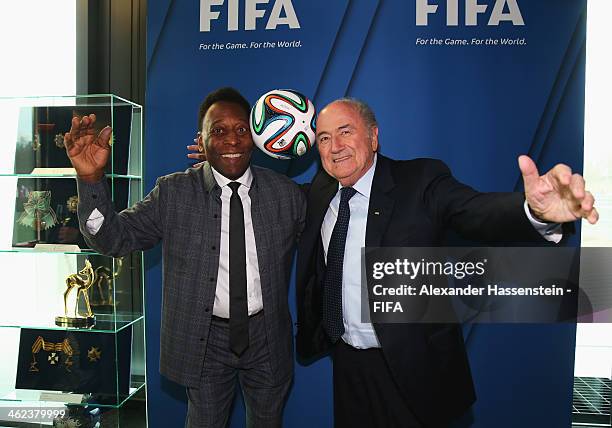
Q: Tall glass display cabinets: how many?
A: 1